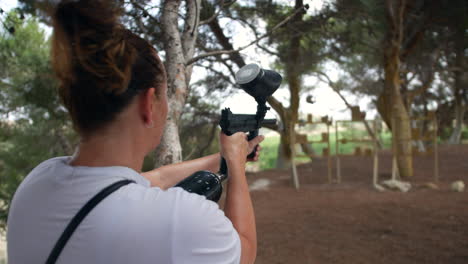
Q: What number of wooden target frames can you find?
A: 3